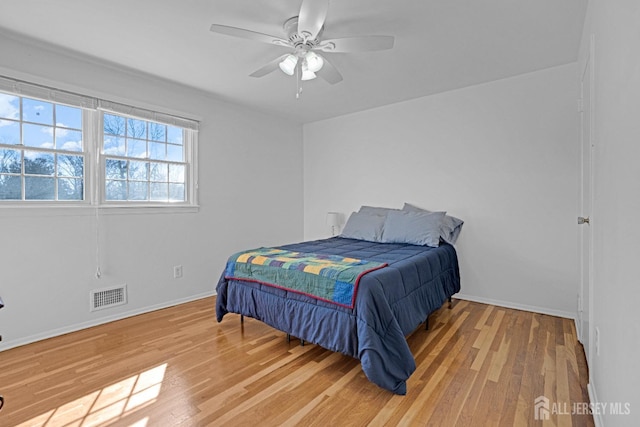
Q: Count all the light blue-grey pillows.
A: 4